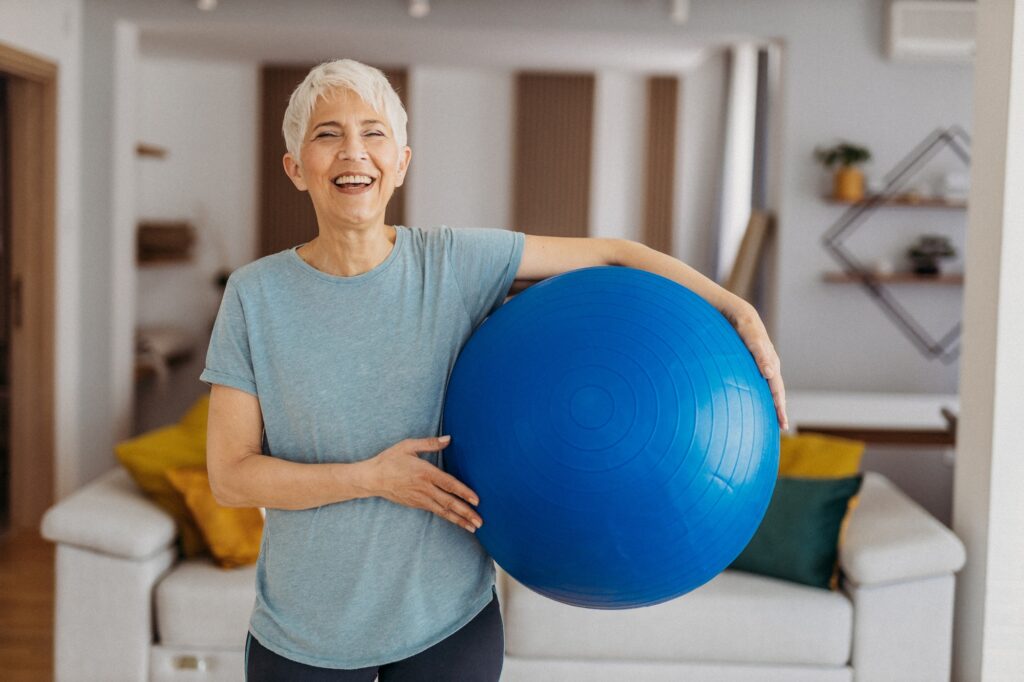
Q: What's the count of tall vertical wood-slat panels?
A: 3